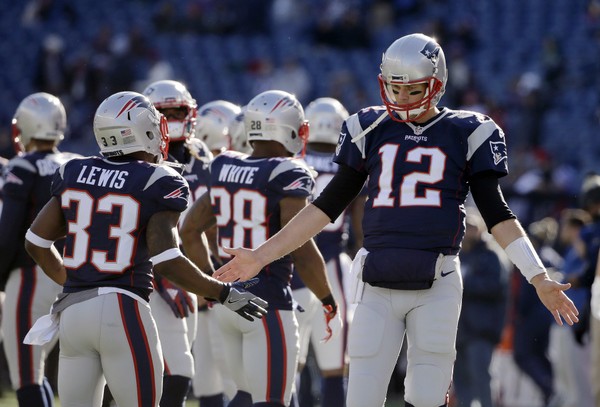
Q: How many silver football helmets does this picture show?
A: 8